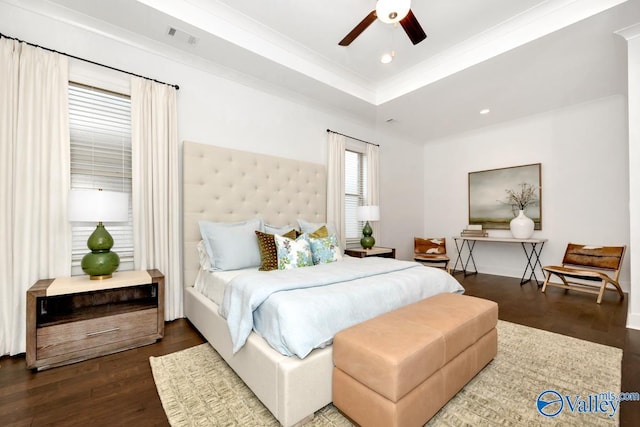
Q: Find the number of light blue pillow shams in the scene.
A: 3